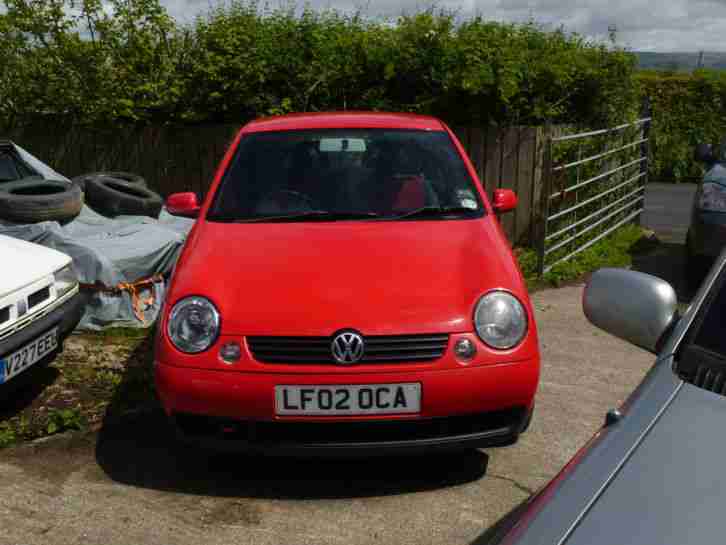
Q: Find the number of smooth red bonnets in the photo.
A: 1